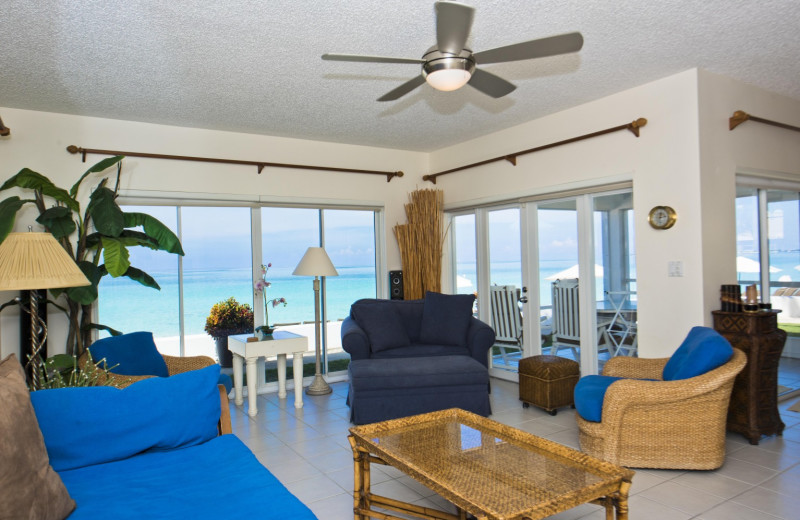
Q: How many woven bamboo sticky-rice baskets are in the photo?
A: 0